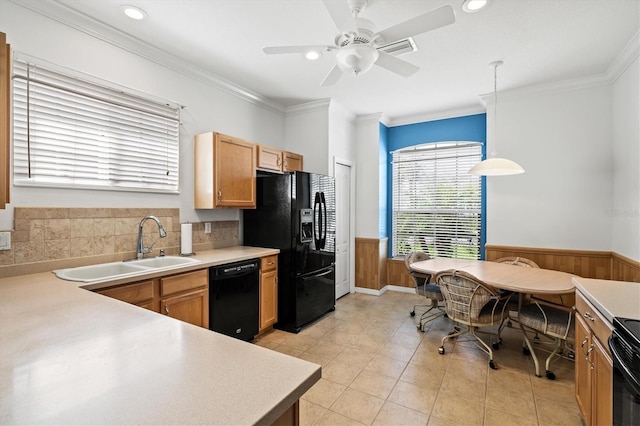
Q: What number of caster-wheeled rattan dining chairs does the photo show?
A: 4